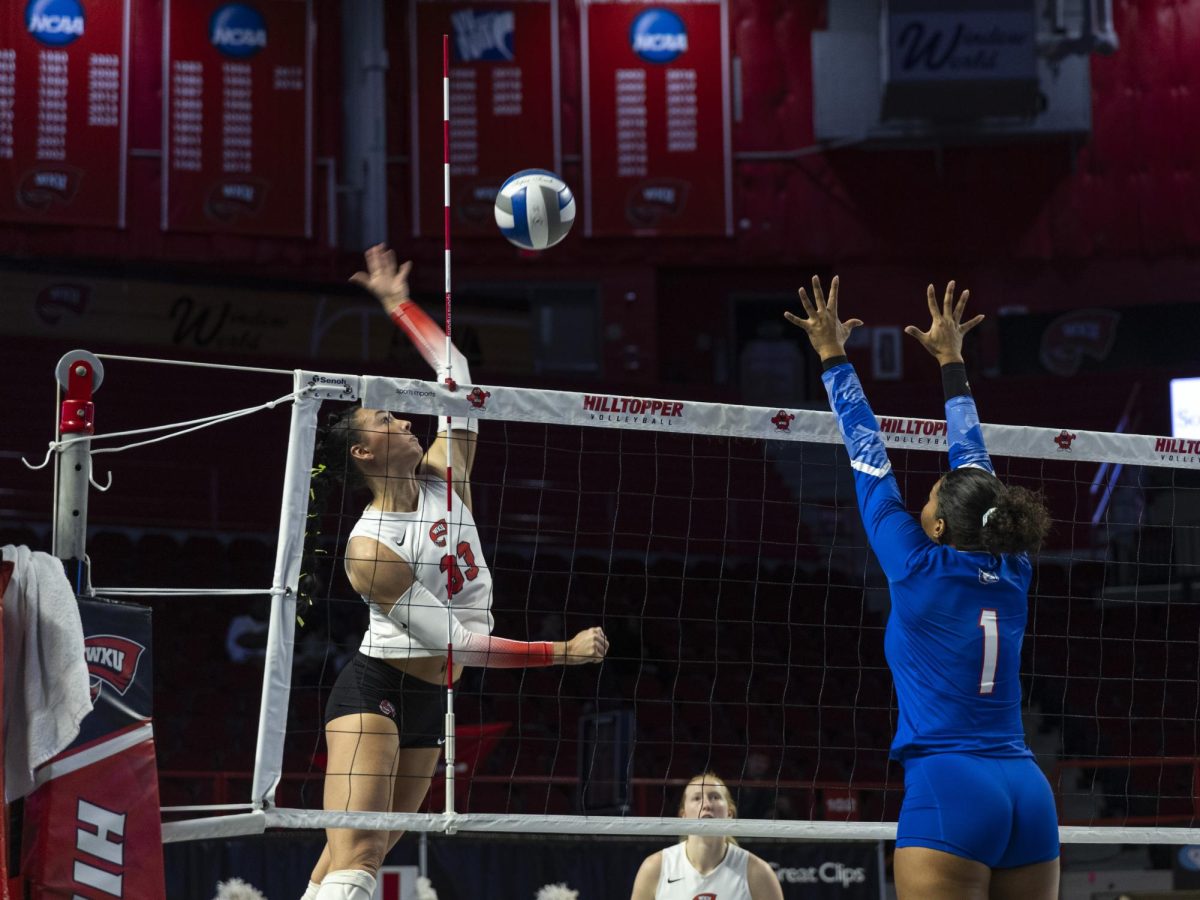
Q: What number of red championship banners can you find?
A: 4